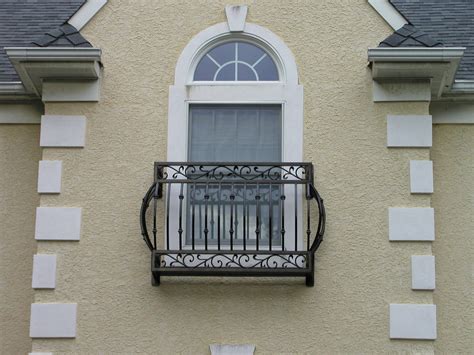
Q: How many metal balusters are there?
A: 13